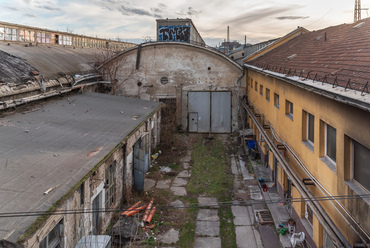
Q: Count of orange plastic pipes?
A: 4